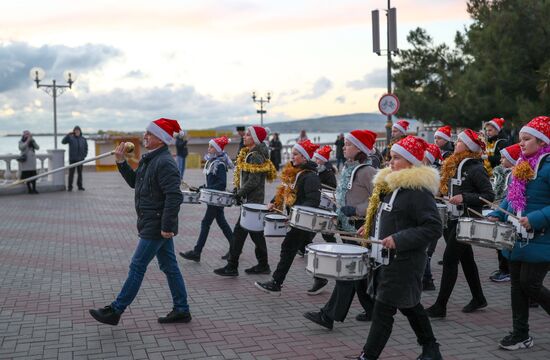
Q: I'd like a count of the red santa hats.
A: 14